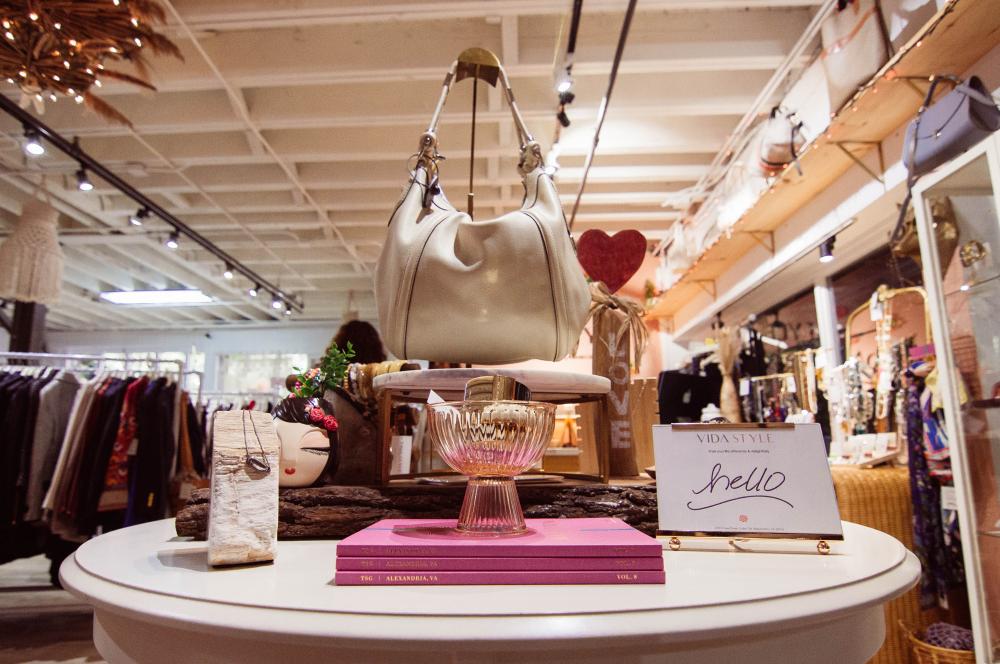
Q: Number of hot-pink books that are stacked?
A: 3